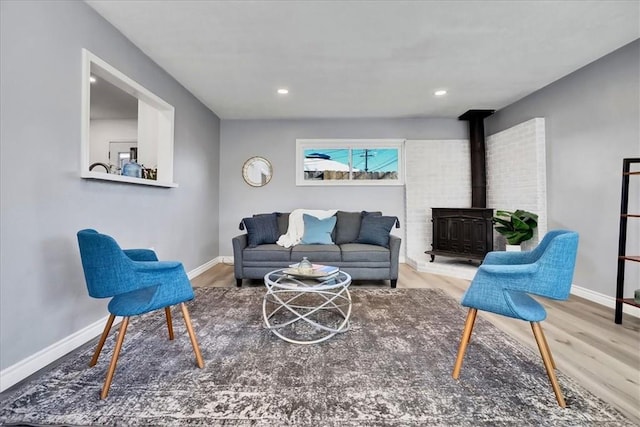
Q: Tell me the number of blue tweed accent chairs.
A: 2